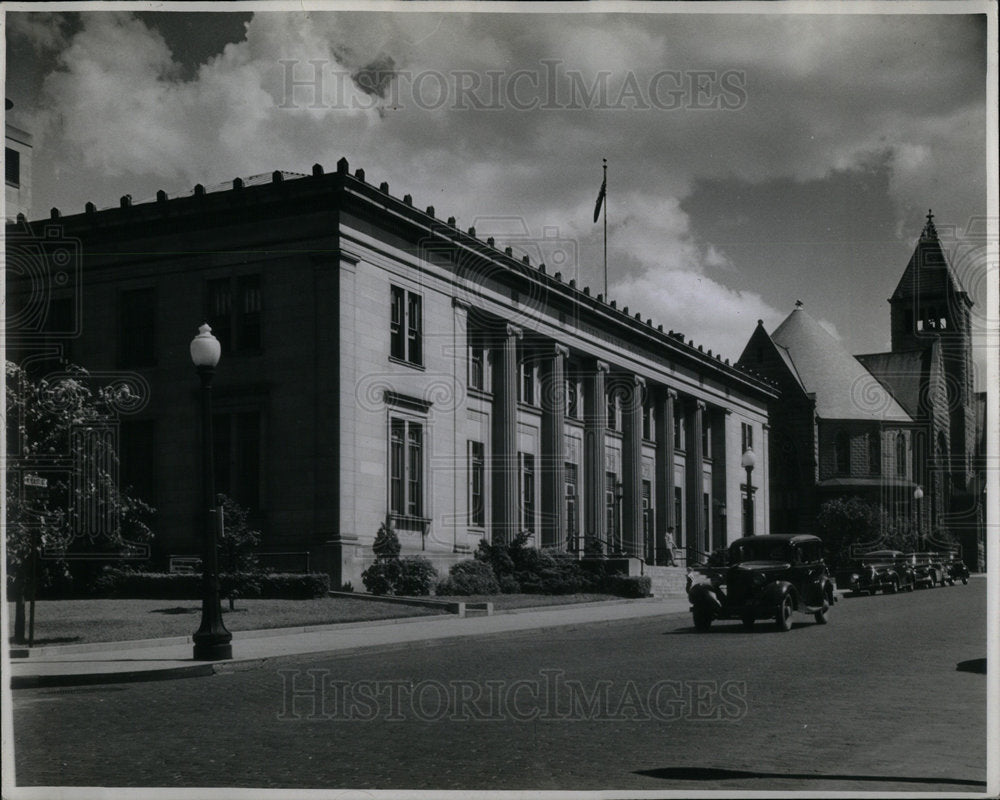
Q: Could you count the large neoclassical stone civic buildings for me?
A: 1